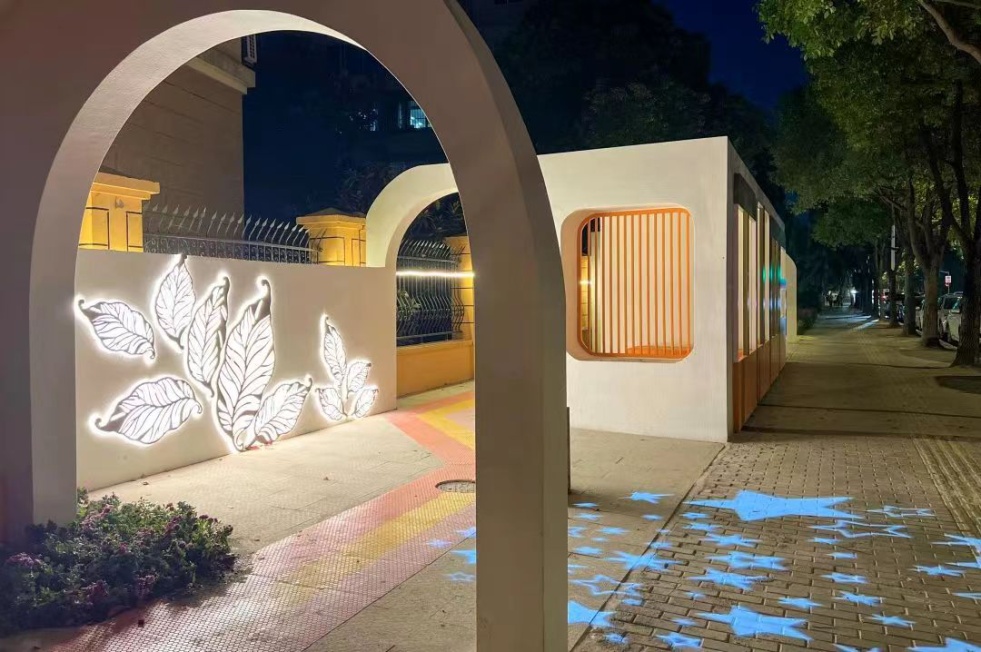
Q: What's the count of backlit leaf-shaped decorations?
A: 10